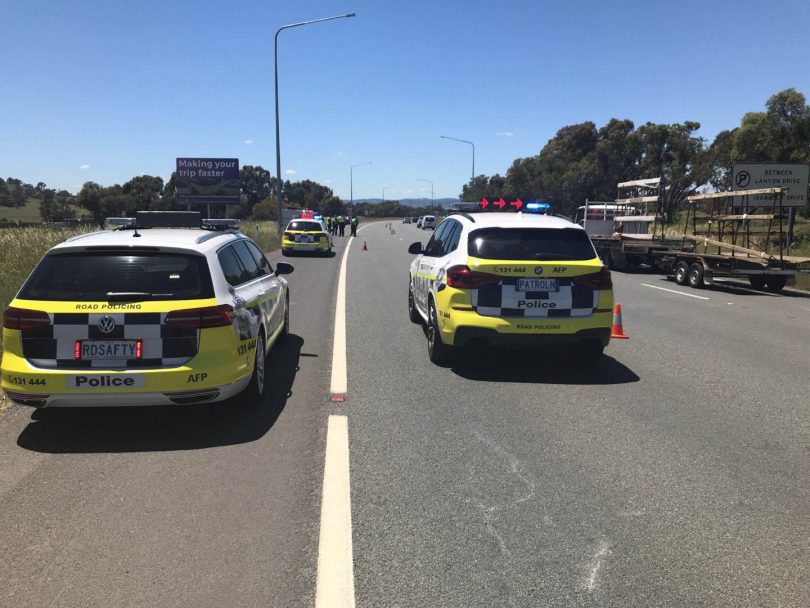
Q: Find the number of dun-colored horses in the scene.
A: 0